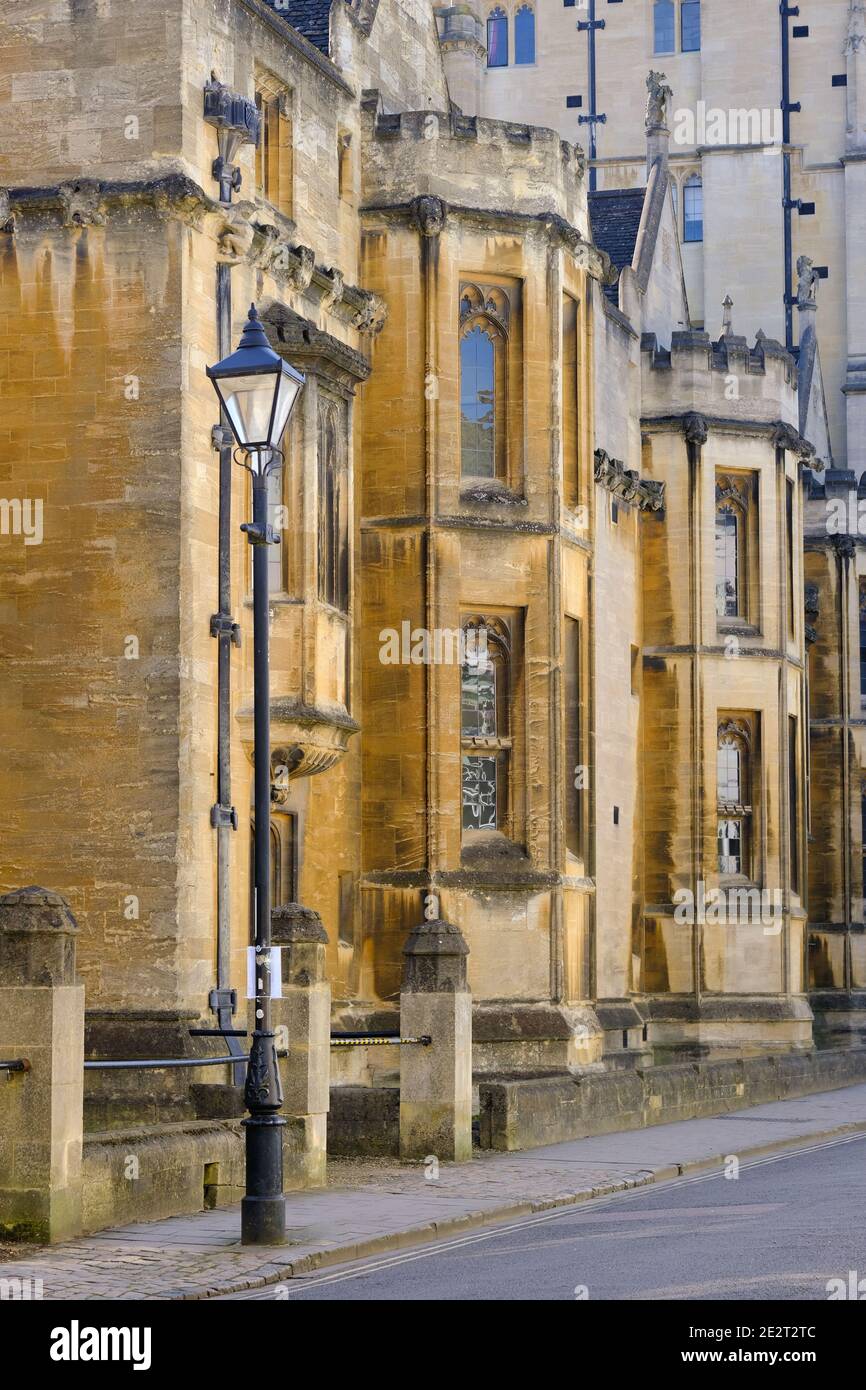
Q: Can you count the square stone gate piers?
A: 3